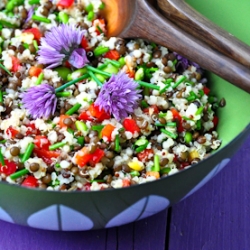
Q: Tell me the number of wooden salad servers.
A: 2